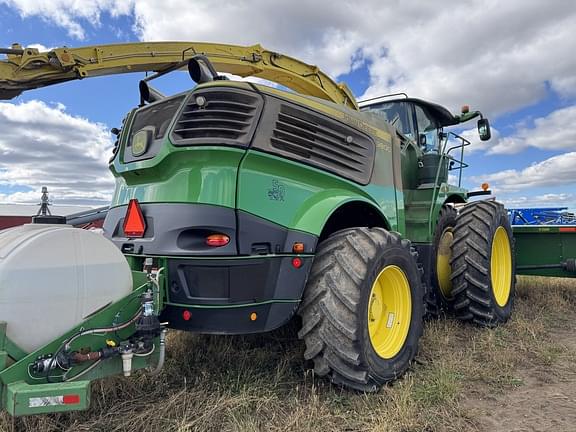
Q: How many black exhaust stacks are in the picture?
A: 2